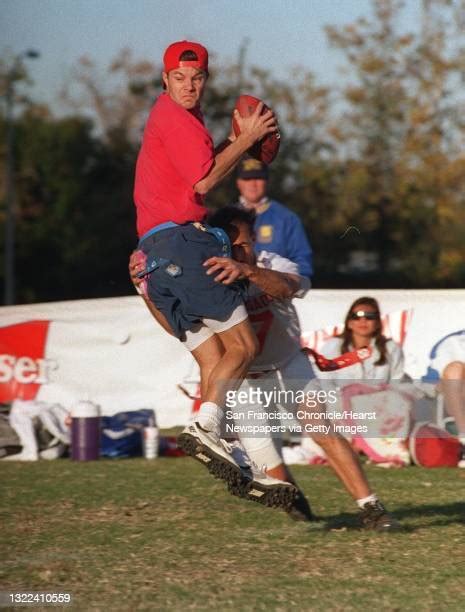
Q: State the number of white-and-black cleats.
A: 2